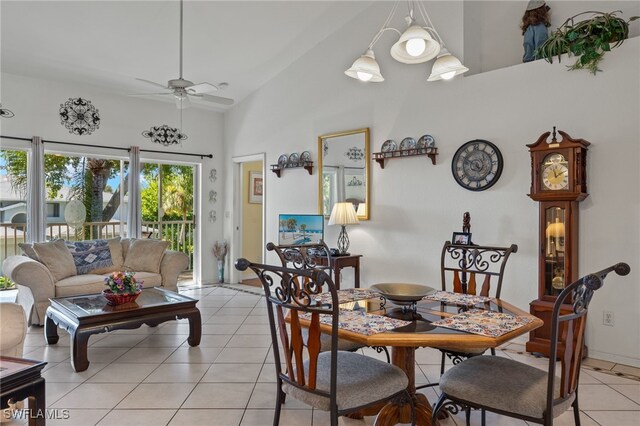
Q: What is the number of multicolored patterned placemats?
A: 4